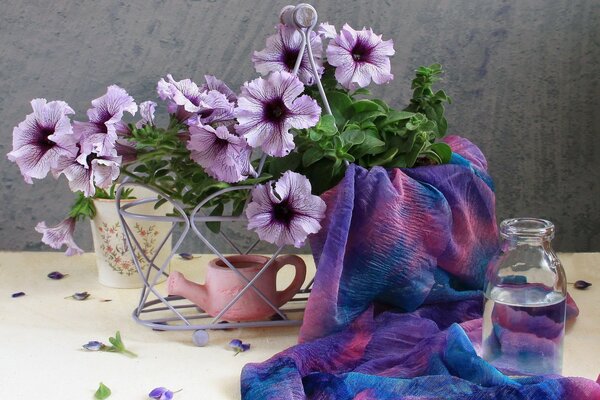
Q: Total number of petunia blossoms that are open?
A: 11